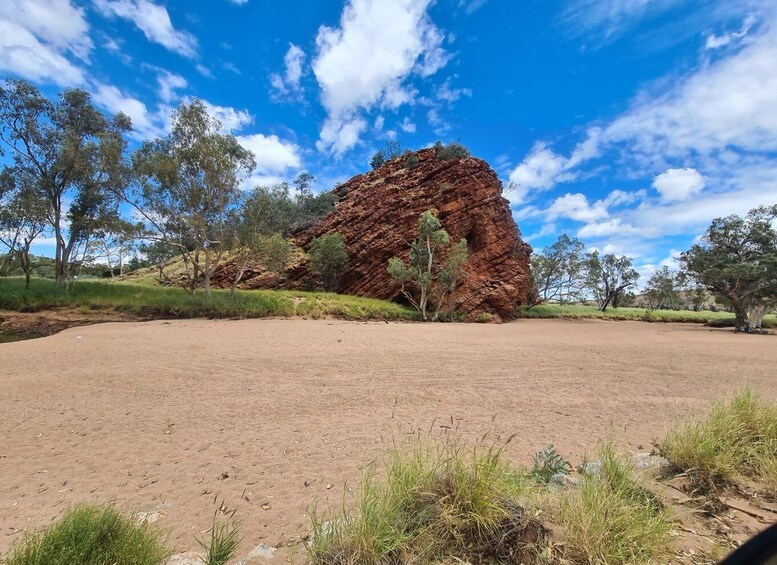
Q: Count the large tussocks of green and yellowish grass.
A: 4